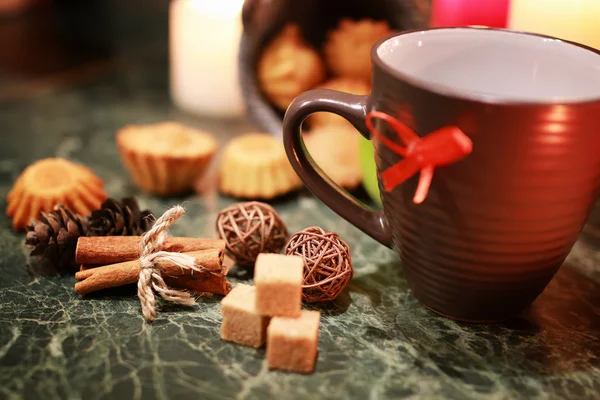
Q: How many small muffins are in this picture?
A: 7